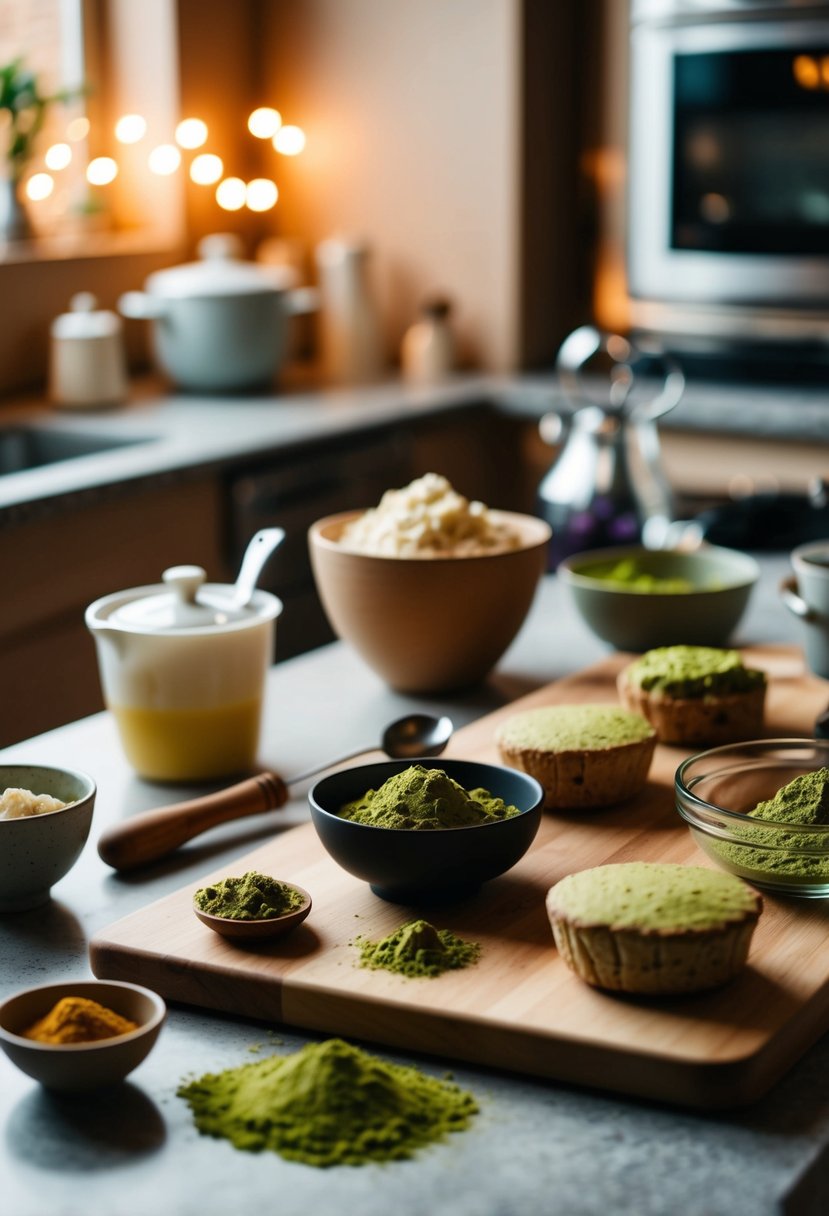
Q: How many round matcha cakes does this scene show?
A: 3